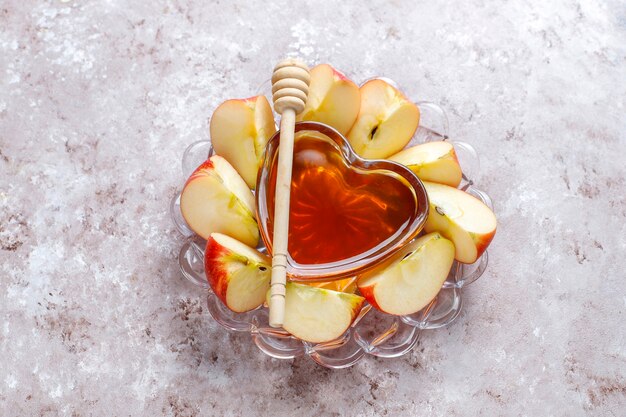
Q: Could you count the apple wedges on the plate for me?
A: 9